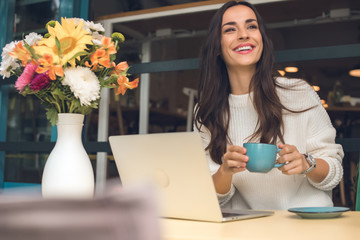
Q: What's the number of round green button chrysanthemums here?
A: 3